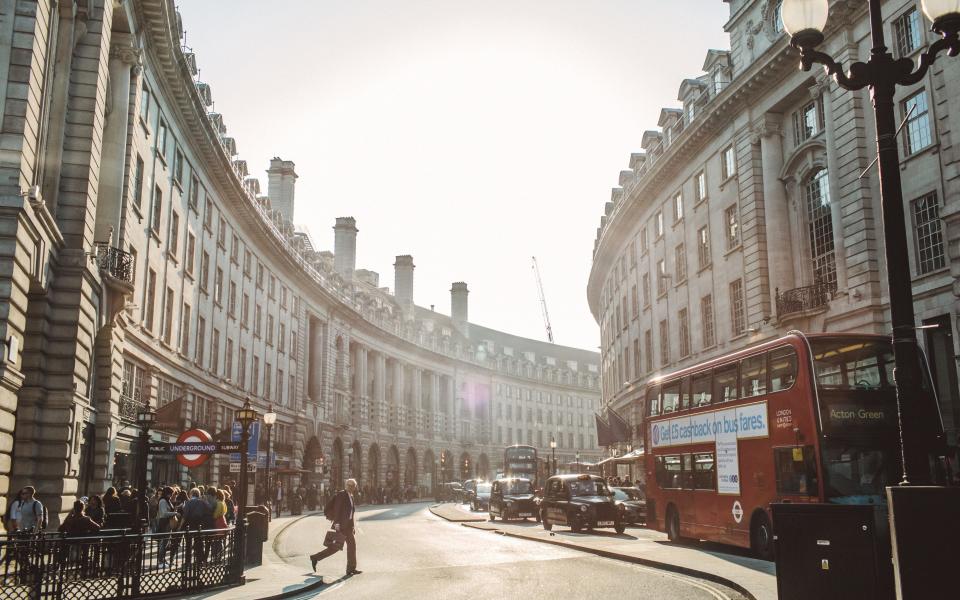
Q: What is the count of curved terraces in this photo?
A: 2